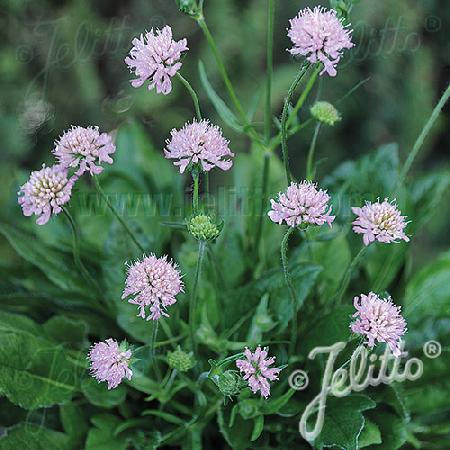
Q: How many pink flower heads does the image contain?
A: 11